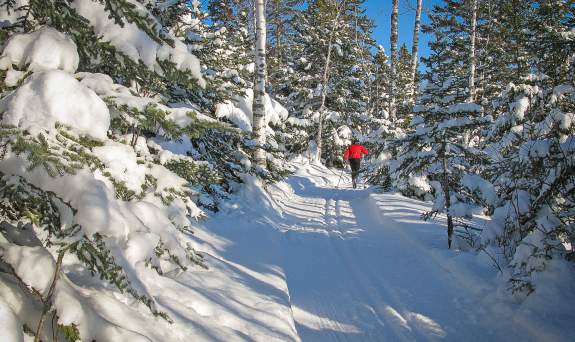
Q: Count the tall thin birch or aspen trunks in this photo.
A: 5